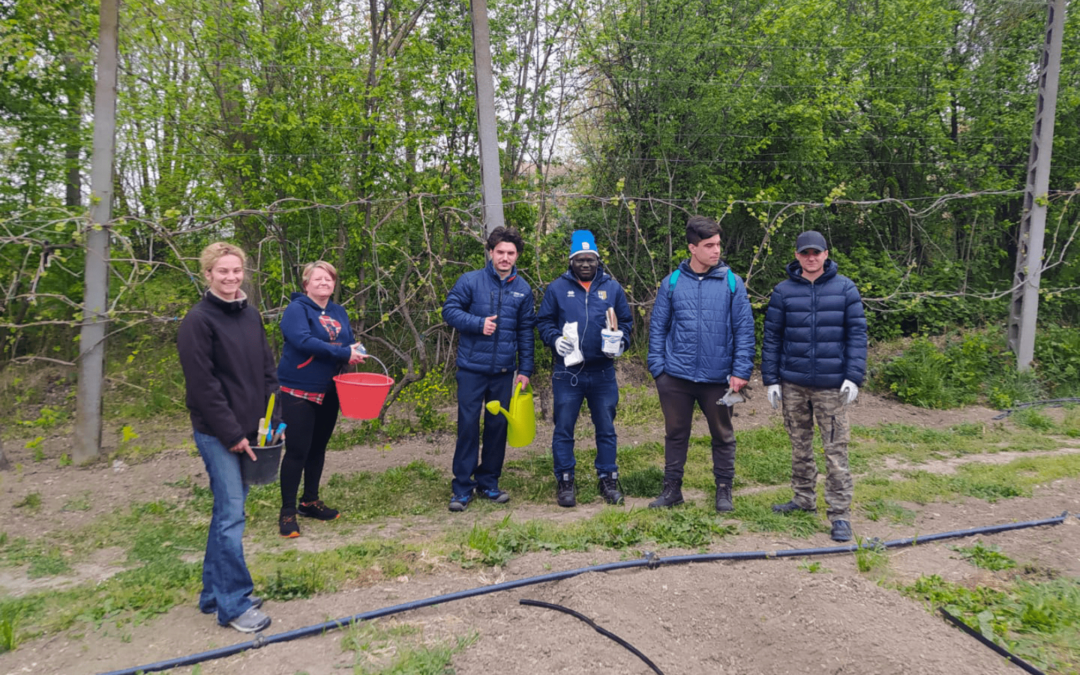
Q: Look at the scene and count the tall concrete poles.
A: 3